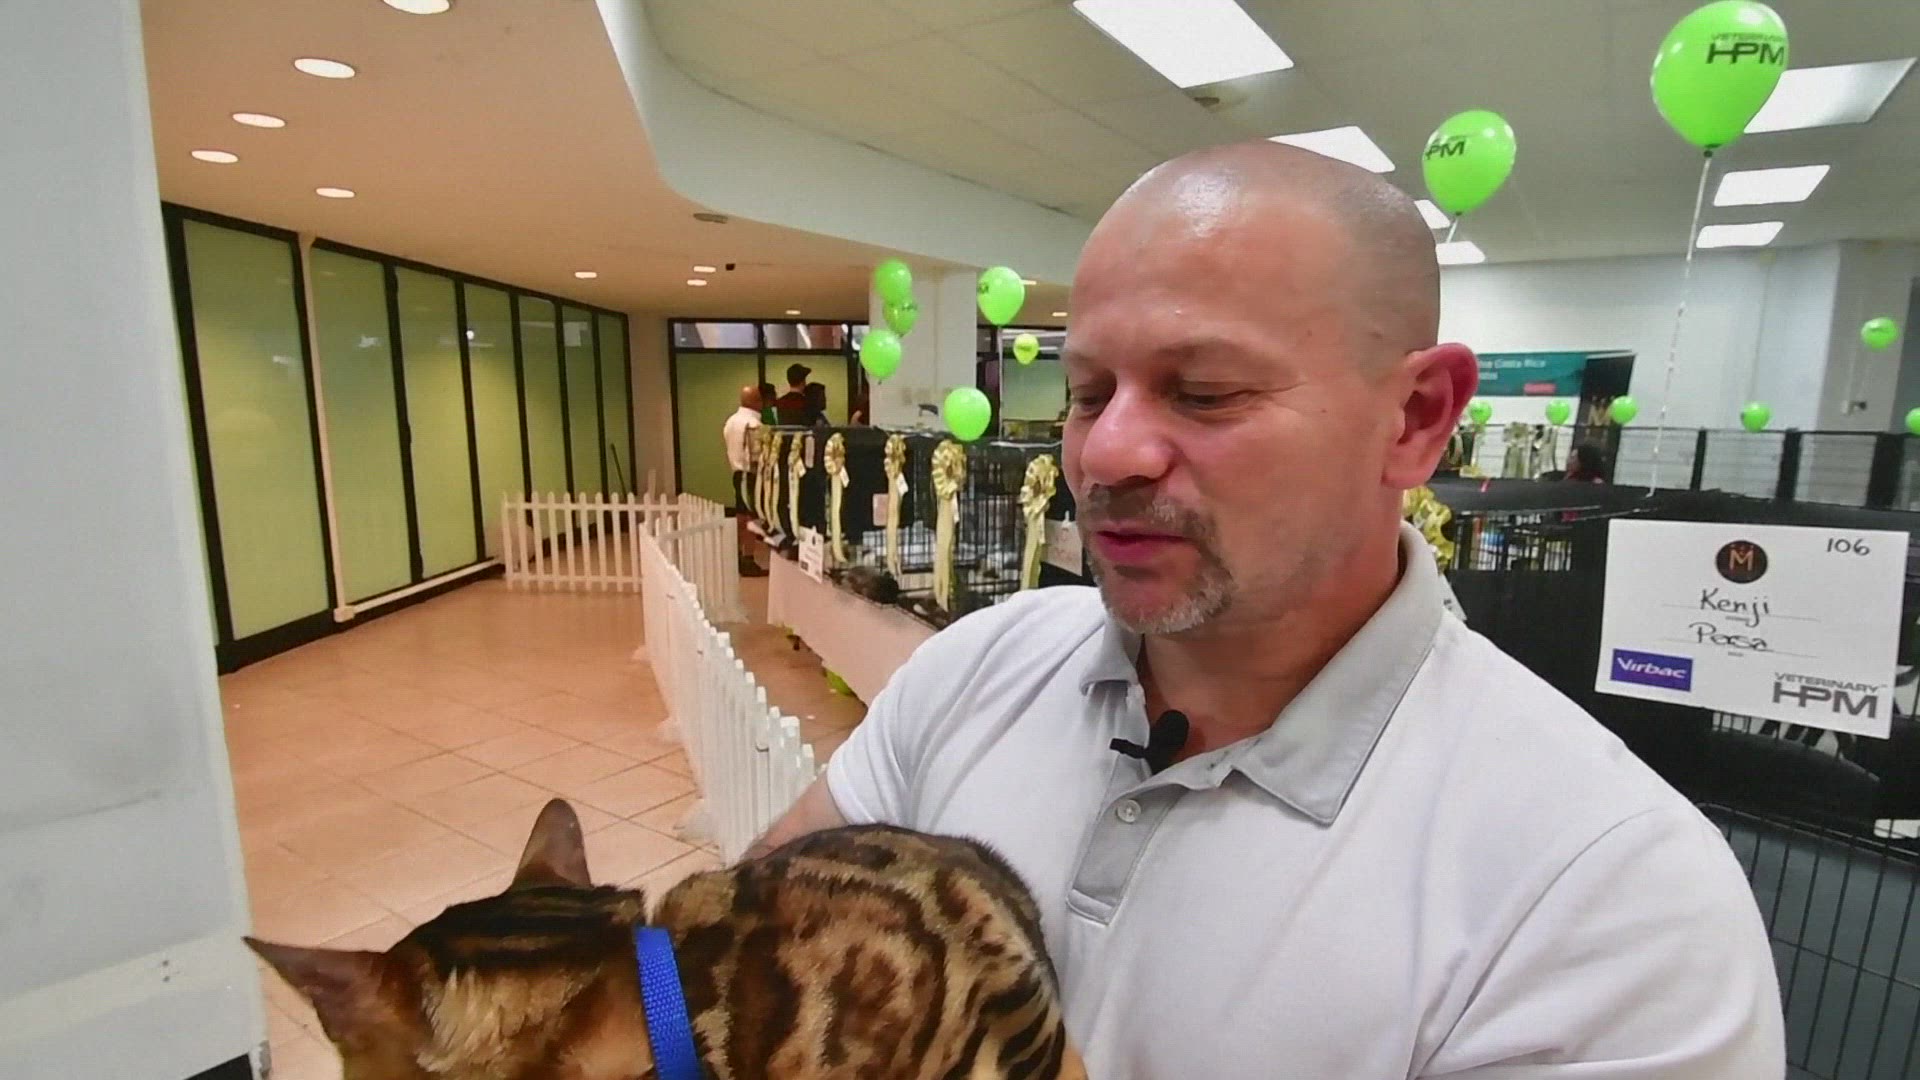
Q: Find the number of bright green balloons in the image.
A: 14